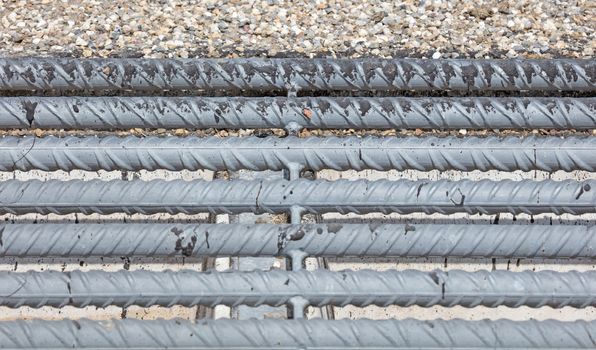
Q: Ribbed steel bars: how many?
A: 7